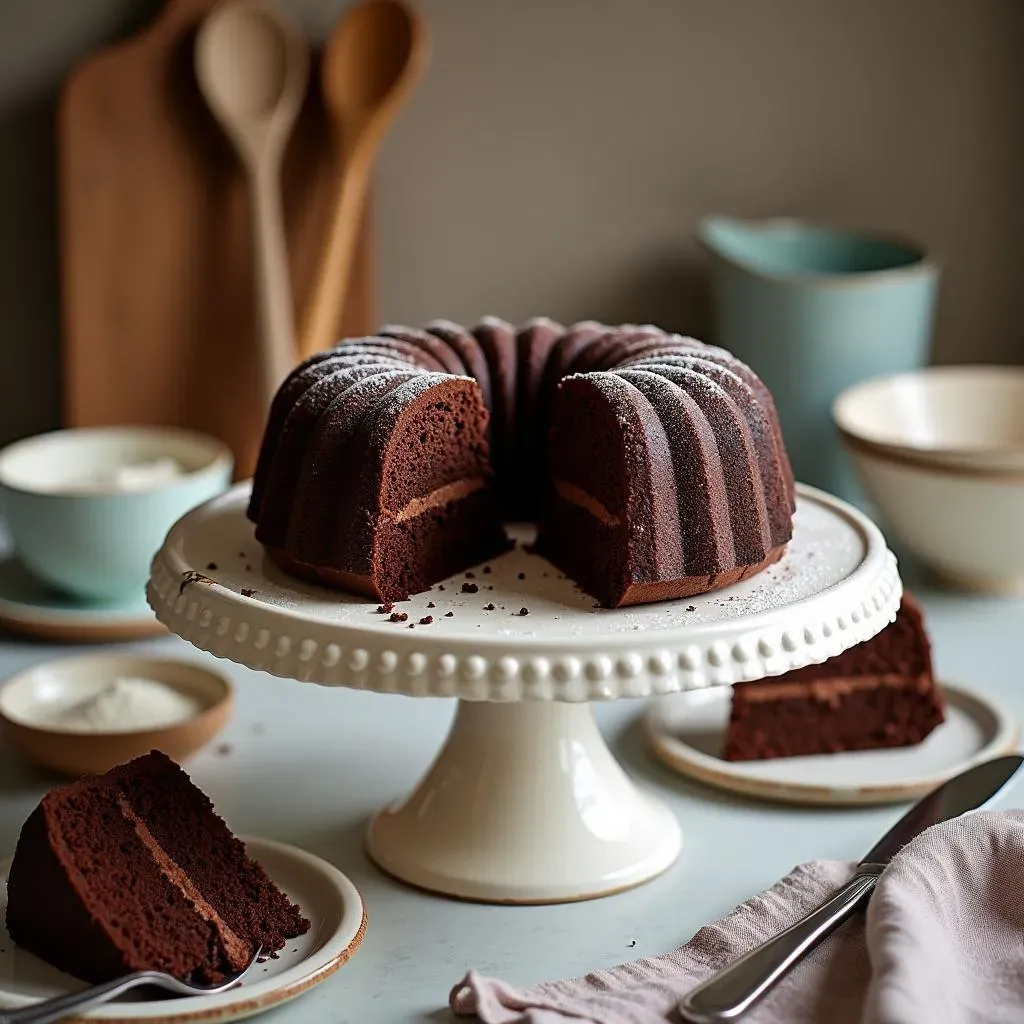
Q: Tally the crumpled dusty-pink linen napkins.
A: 1